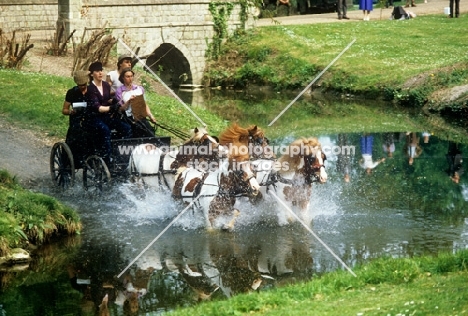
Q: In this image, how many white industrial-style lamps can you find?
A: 0